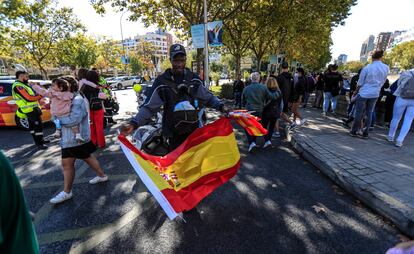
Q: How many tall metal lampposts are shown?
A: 2